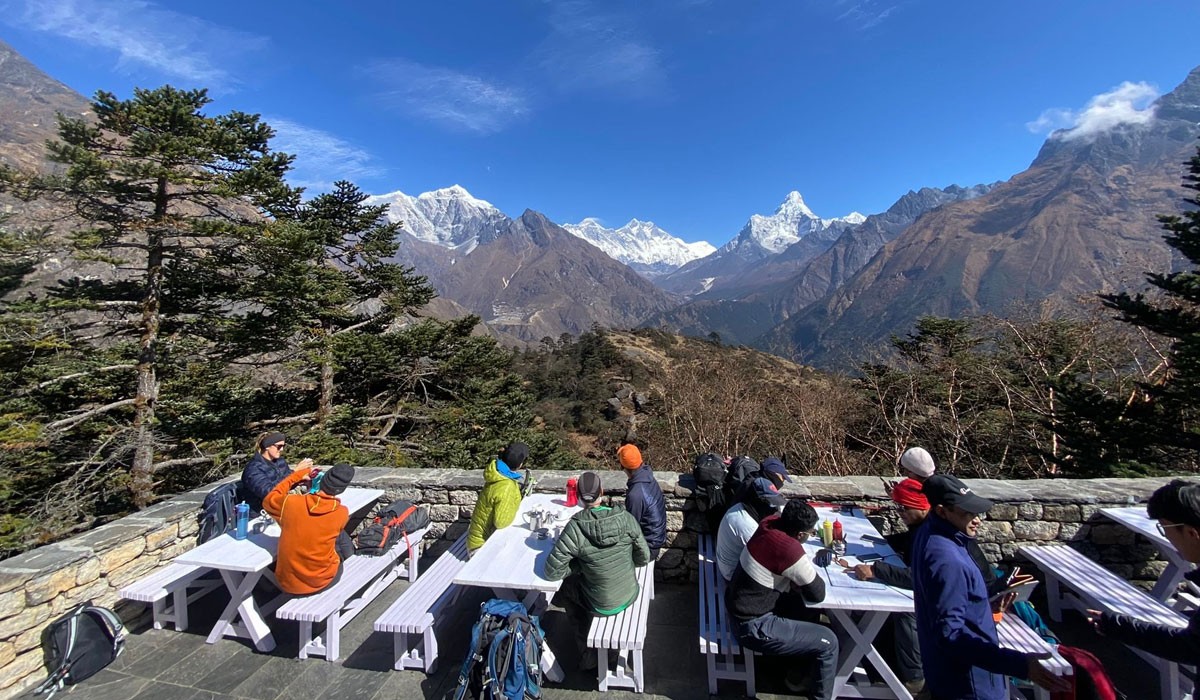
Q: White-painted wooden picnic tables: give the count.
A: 4